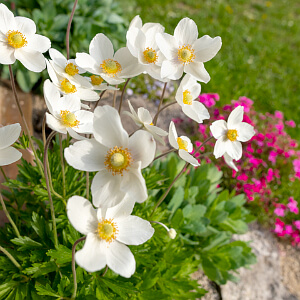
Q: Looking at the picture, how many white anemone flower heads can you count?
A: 15